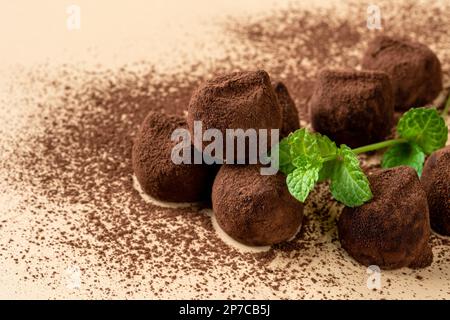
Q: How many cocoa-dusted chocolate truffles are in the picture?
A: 8